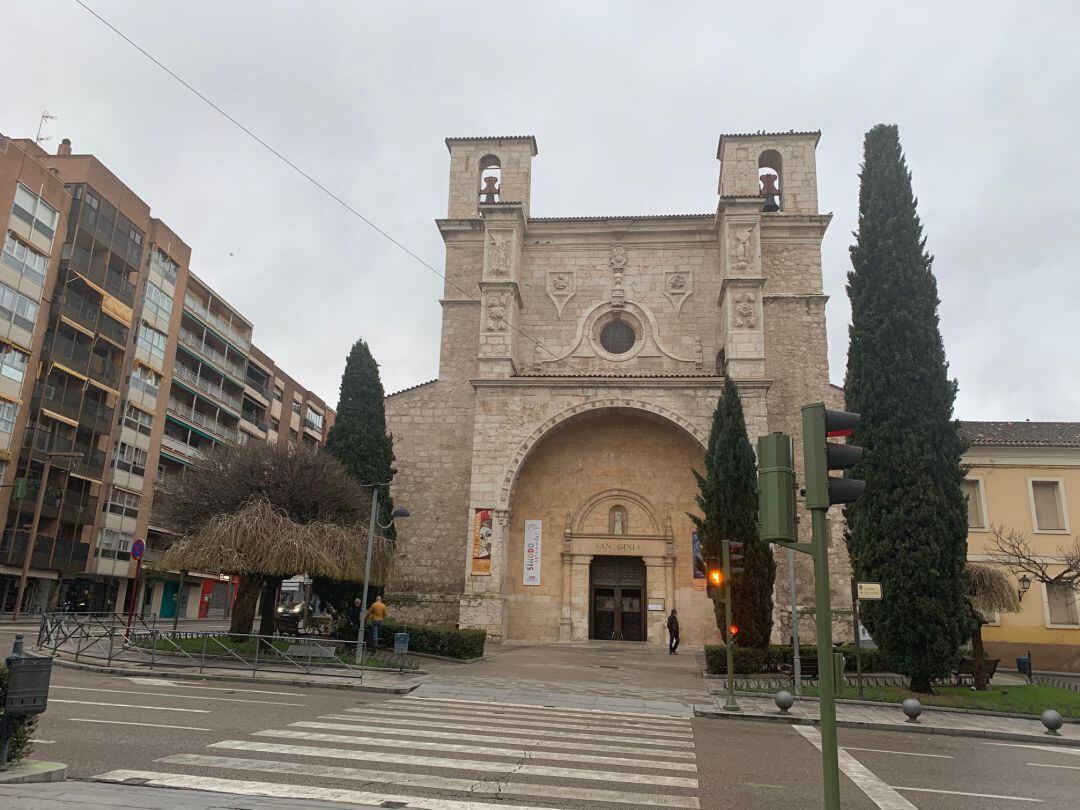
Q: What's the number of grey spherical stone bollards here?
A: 3